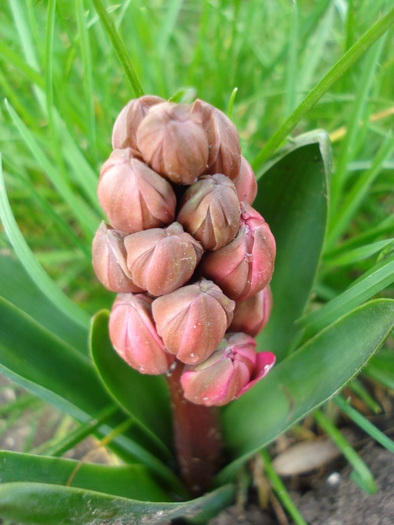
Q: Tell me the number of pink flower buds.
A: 13